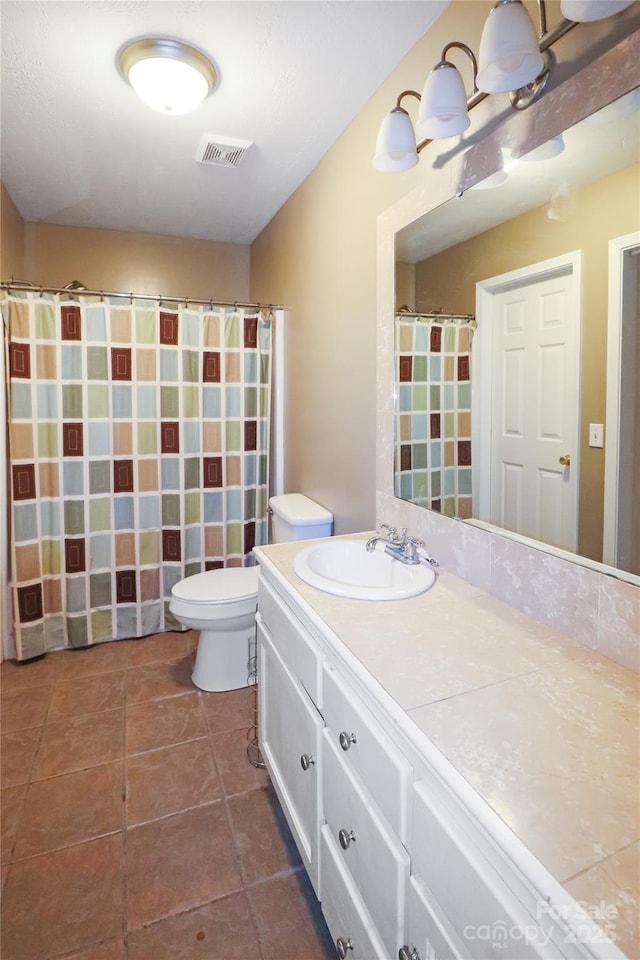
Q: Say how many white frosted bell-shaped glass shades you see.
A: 4